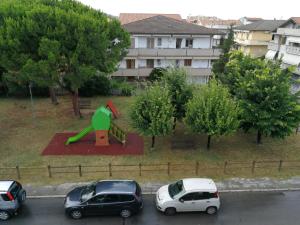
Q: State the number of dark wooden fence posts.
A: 10